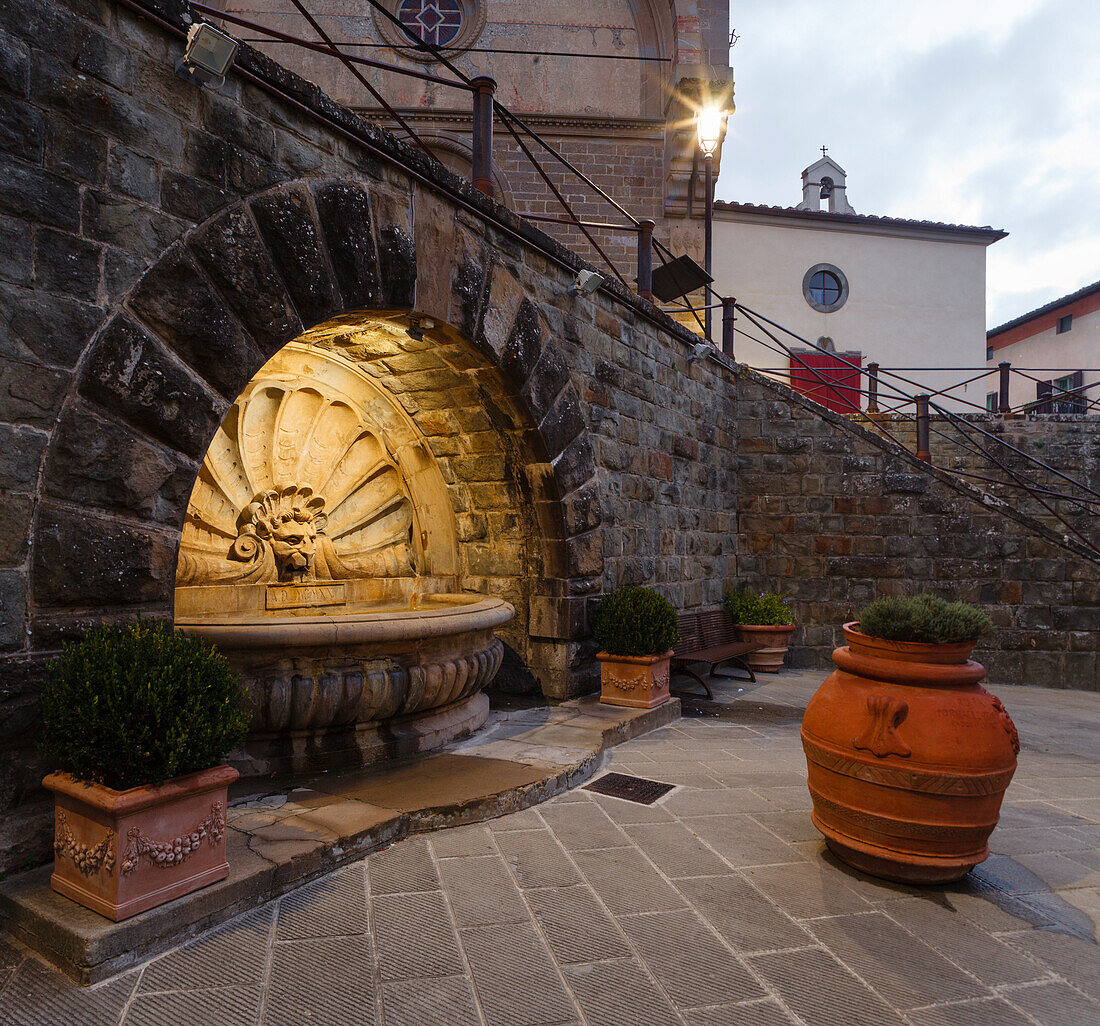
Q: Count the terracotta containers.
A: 4